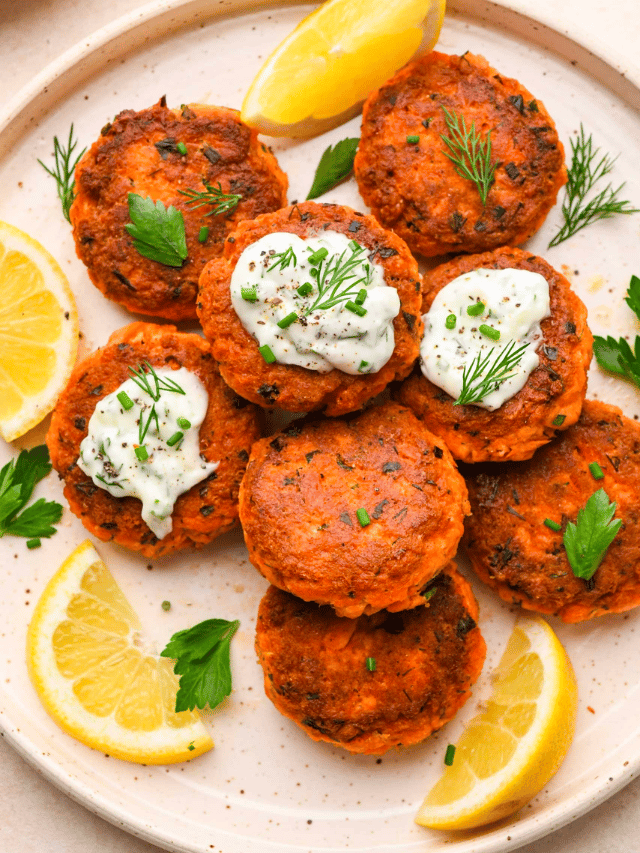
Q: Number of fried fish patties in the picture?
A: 8